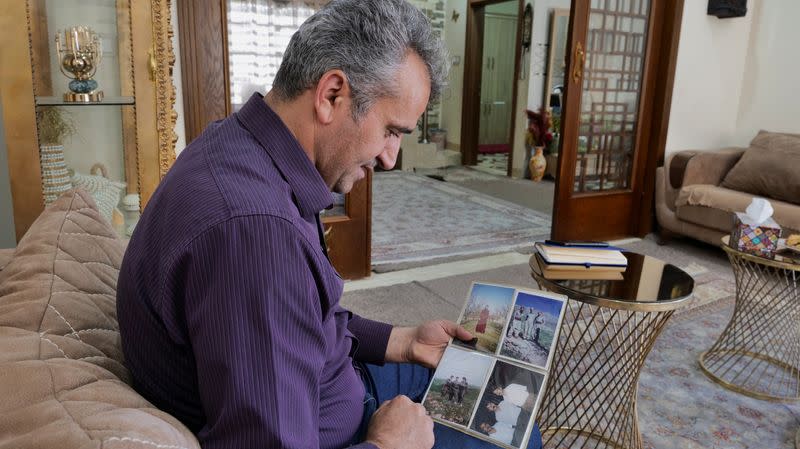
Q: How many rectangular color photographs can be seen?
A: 4